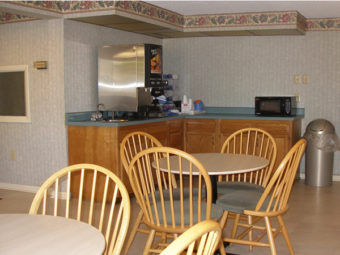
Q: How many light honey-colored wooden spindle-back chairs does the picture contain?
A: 6